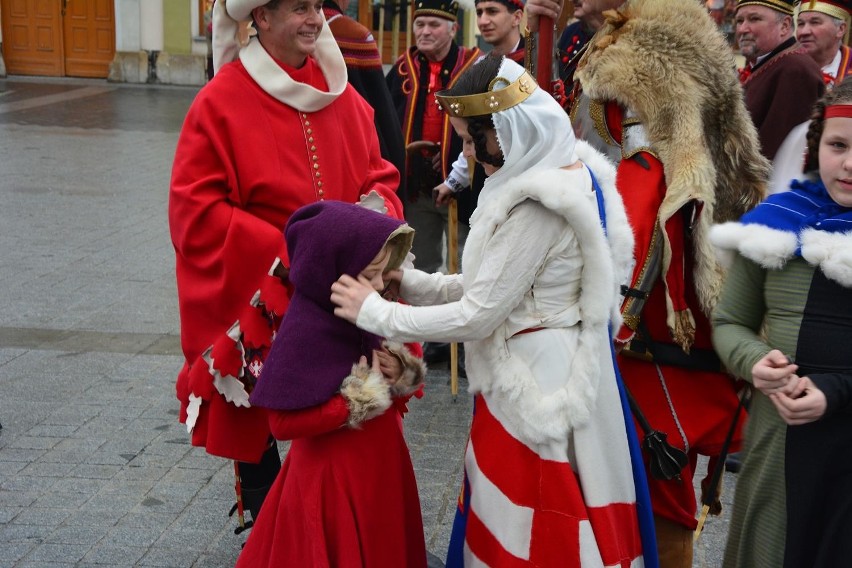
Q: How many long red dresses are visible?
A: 1